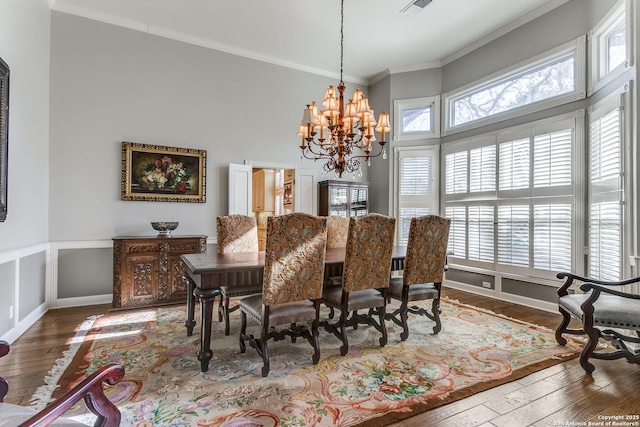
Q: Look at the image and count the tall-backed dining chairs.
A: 5